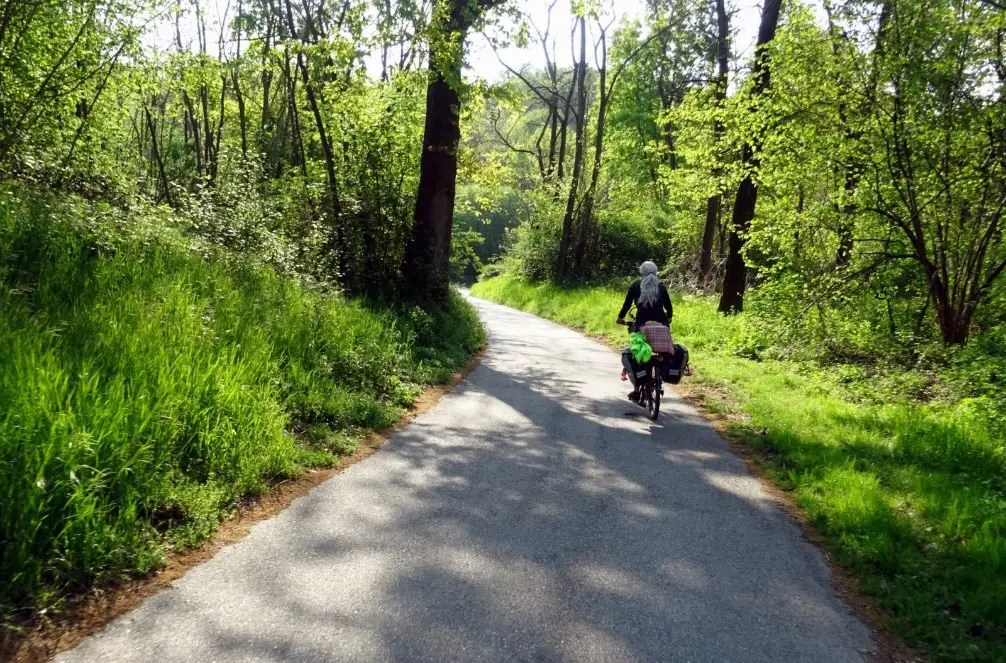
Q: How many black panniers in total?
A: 2